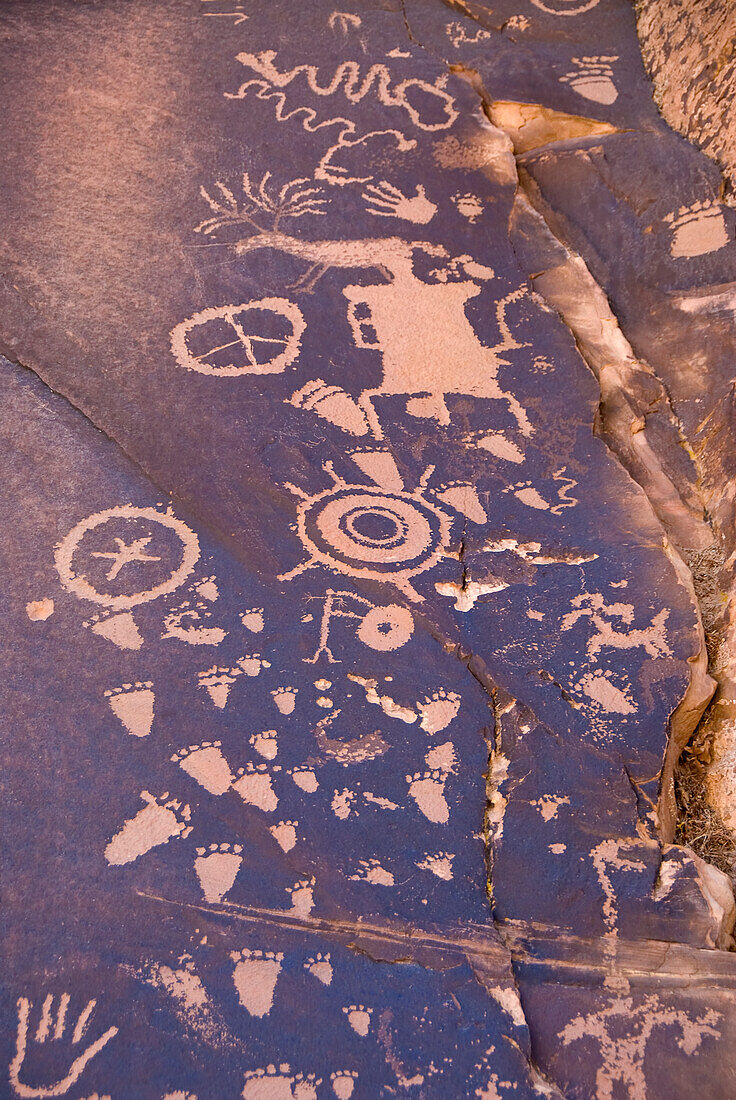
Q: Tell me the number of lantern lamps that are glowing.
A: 0